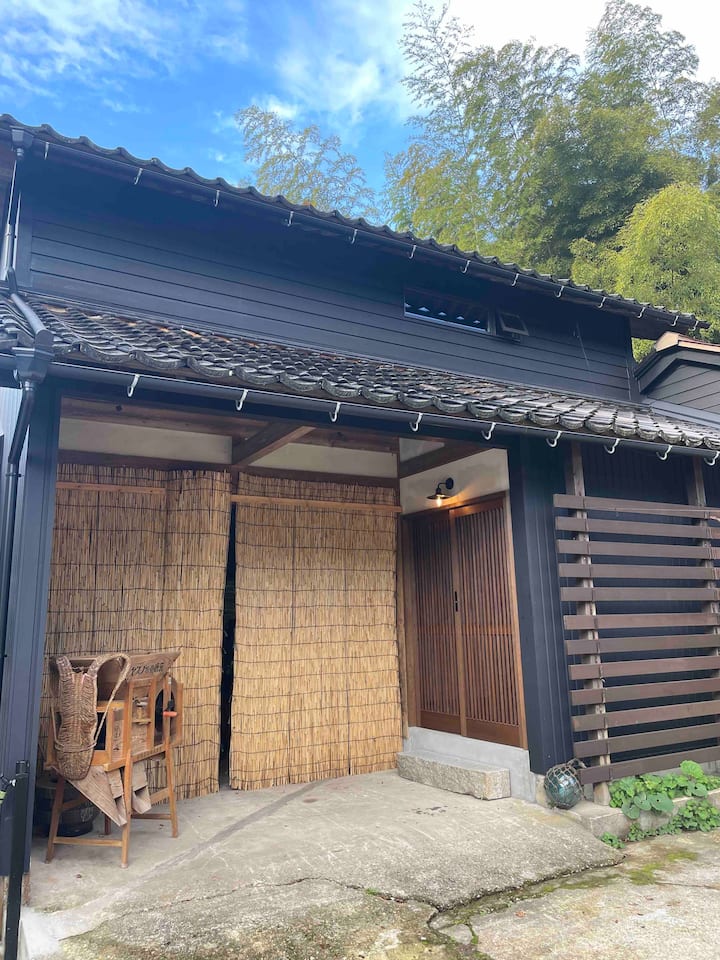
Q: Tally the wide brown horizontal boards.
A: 12